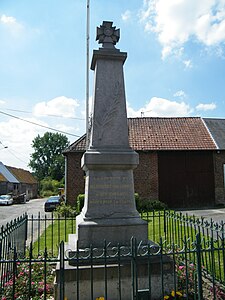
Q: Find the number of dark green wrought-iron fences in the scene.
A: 1